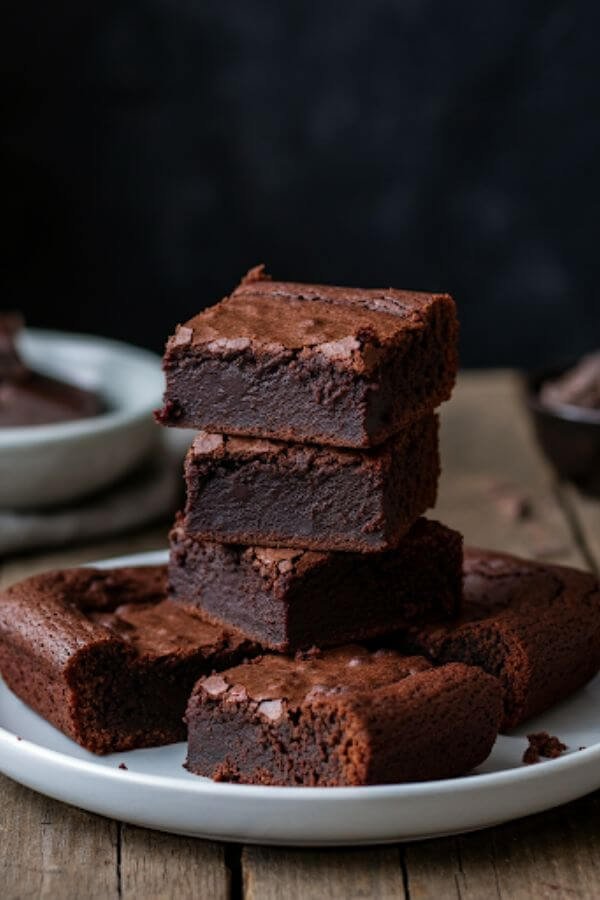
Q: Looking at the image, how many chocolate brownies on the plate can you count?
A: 6